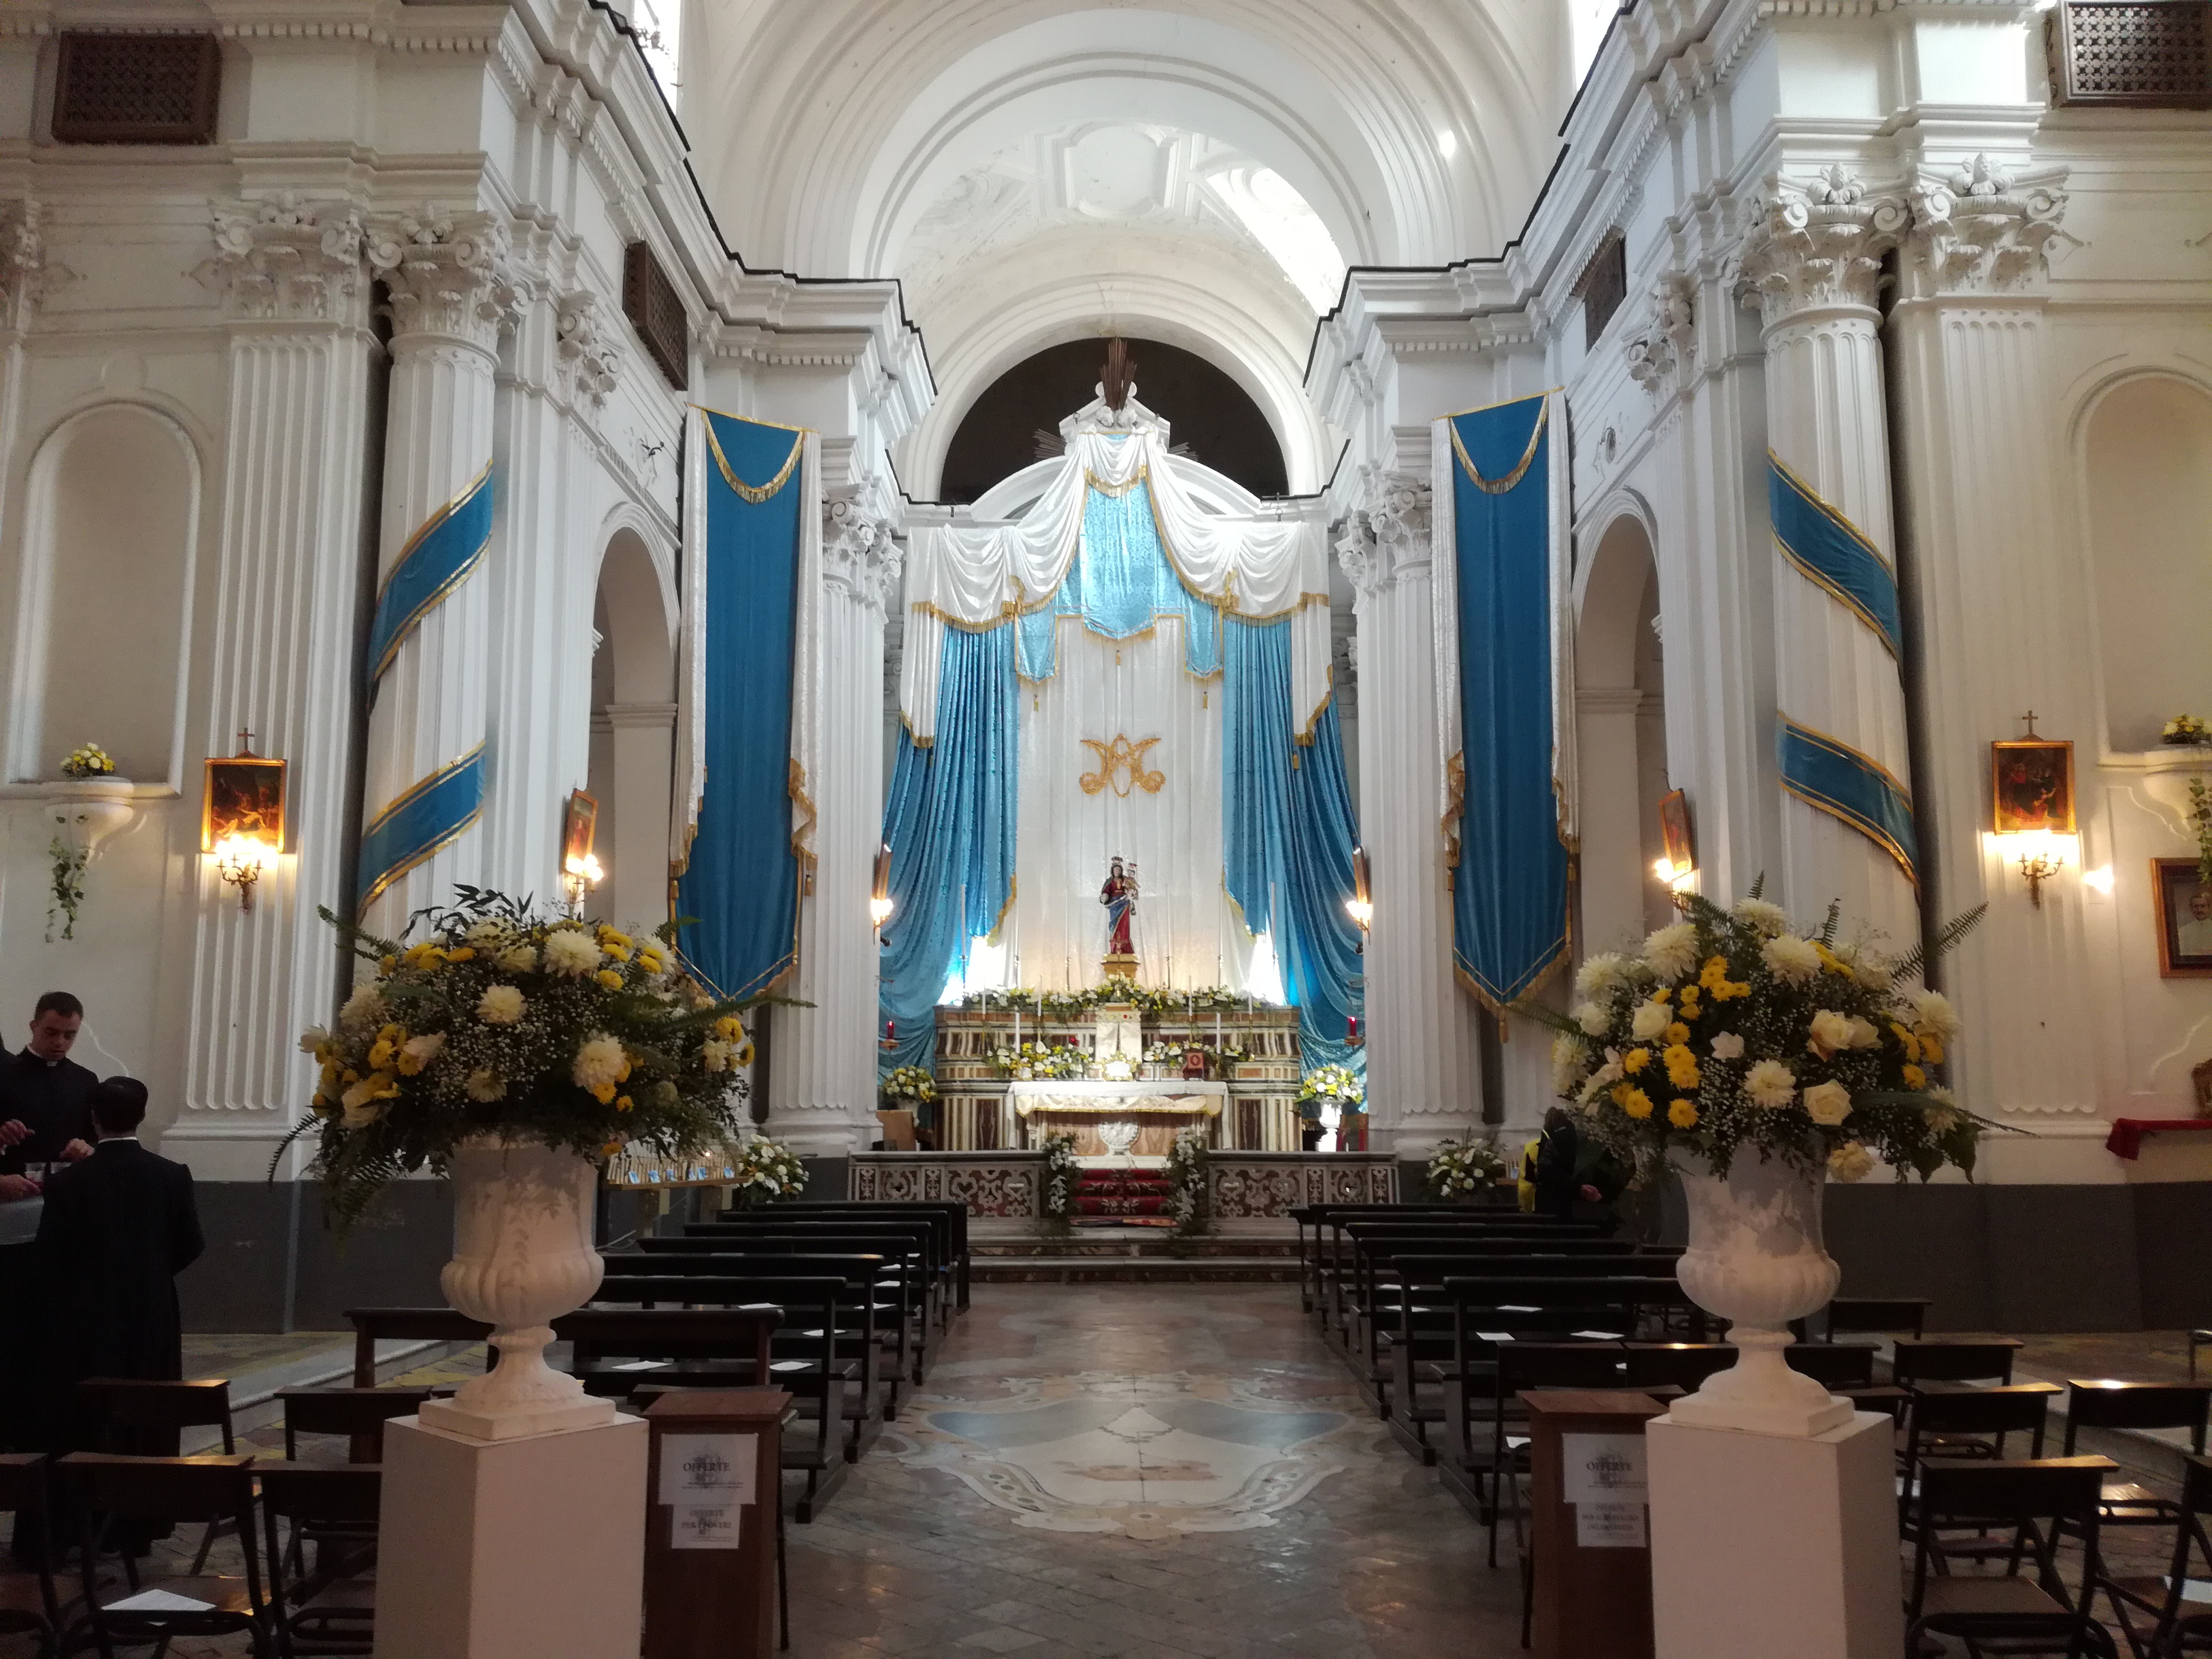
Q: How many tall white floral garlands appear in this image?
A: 2